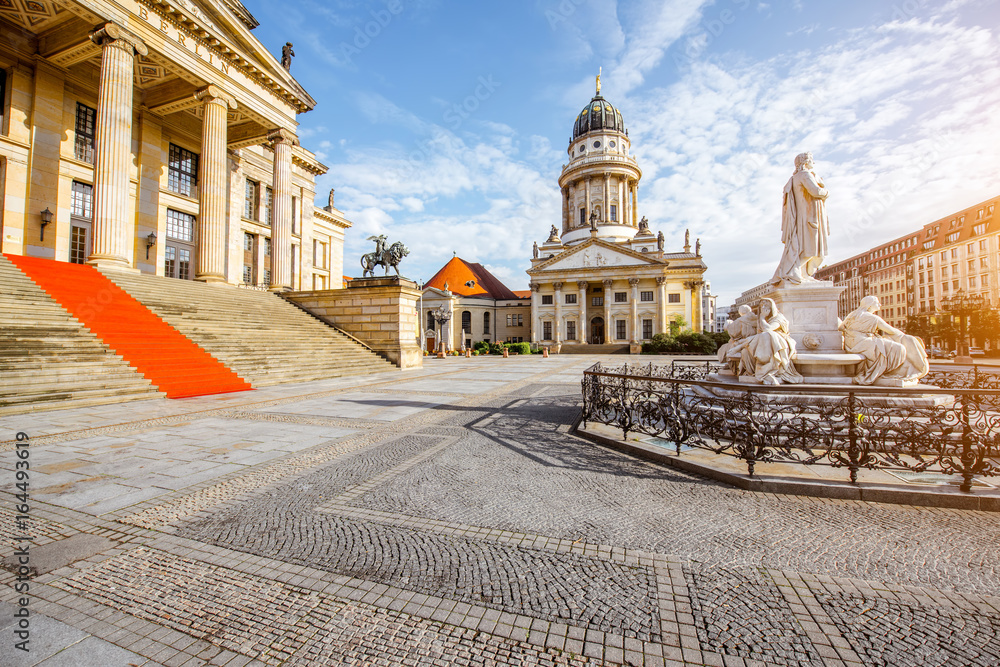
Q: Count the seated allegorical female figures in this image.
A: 3